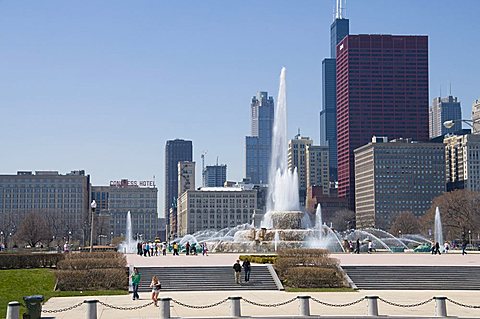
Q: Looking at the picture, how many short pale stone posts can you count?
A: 7